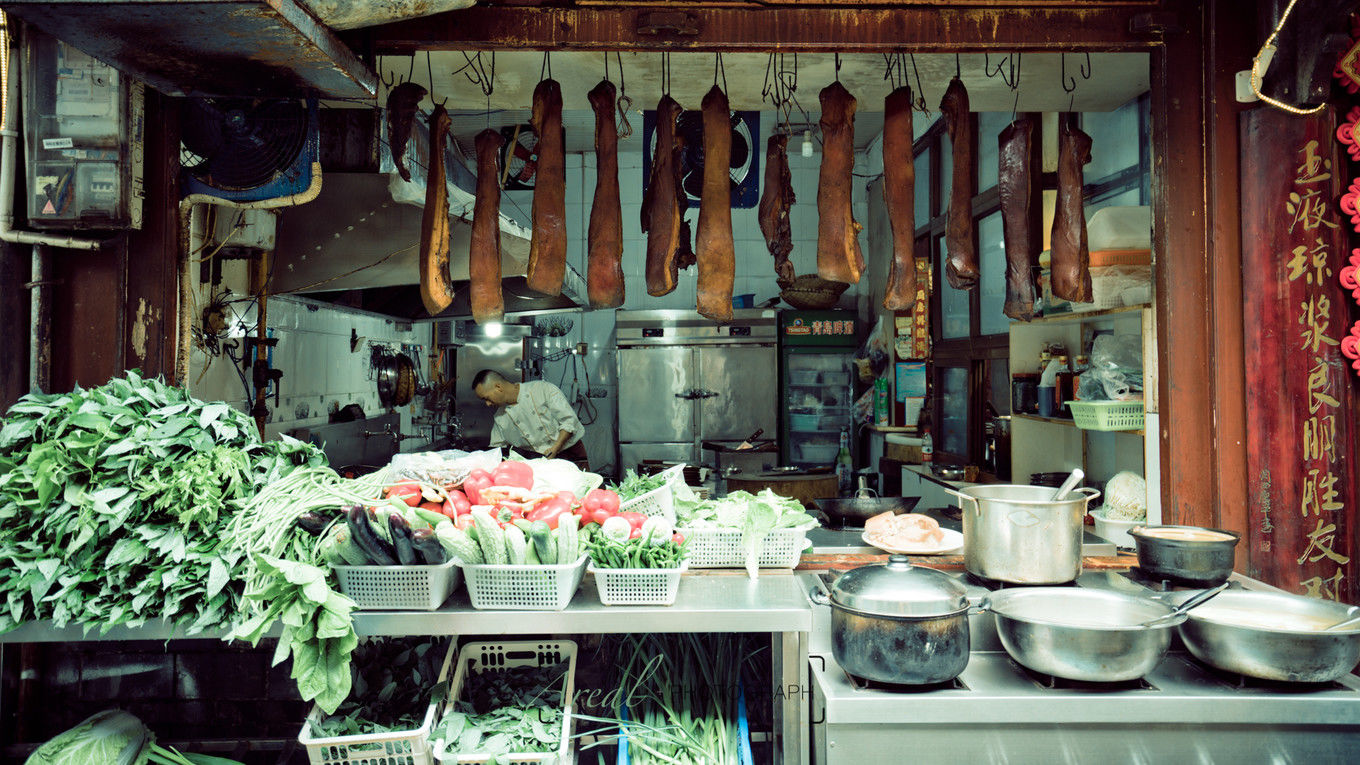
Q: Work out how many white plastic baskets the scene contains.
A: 7